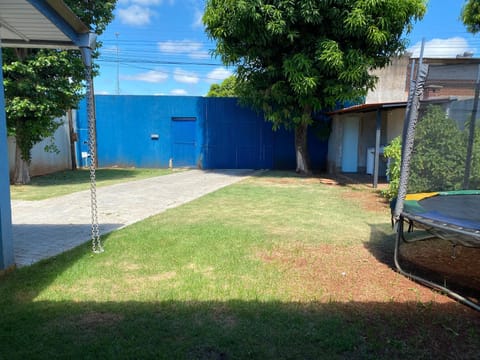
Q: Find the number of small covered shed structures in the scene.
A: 1